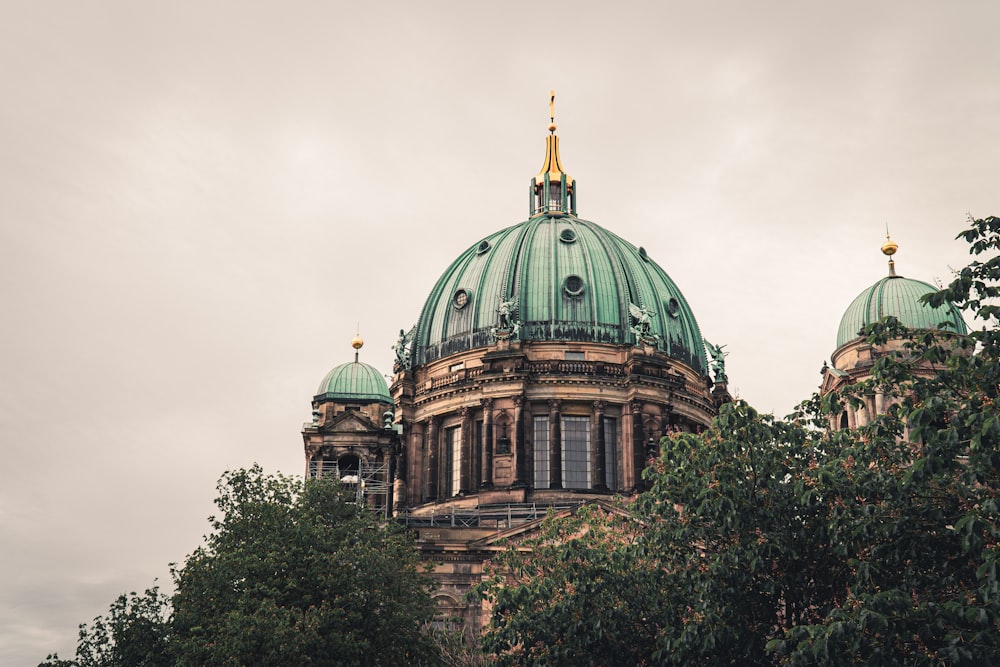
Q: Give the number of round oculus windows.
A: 6